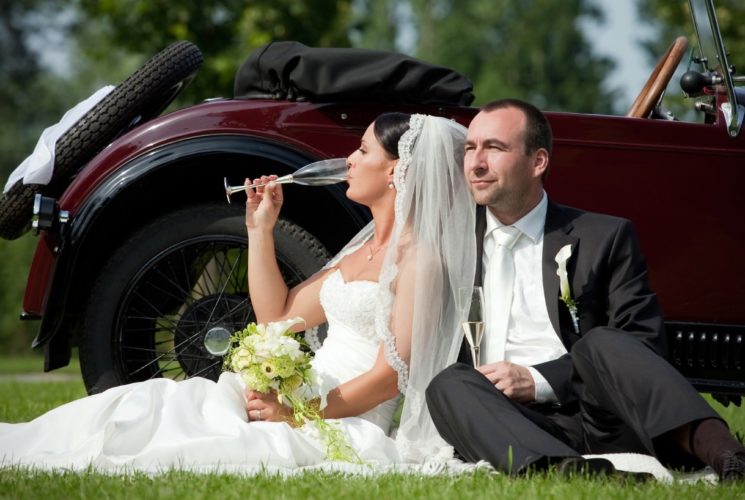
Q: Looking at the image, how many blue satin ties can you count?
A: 0